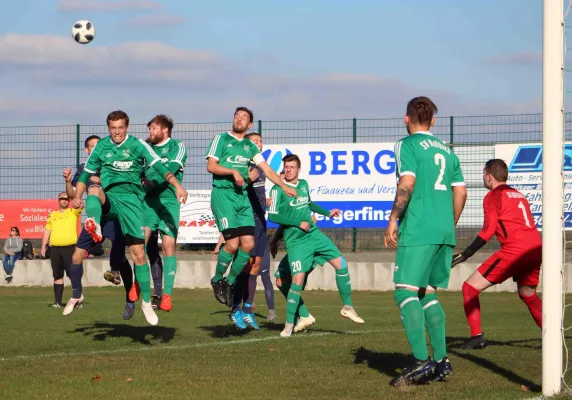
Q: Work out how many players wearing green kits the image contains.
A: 5